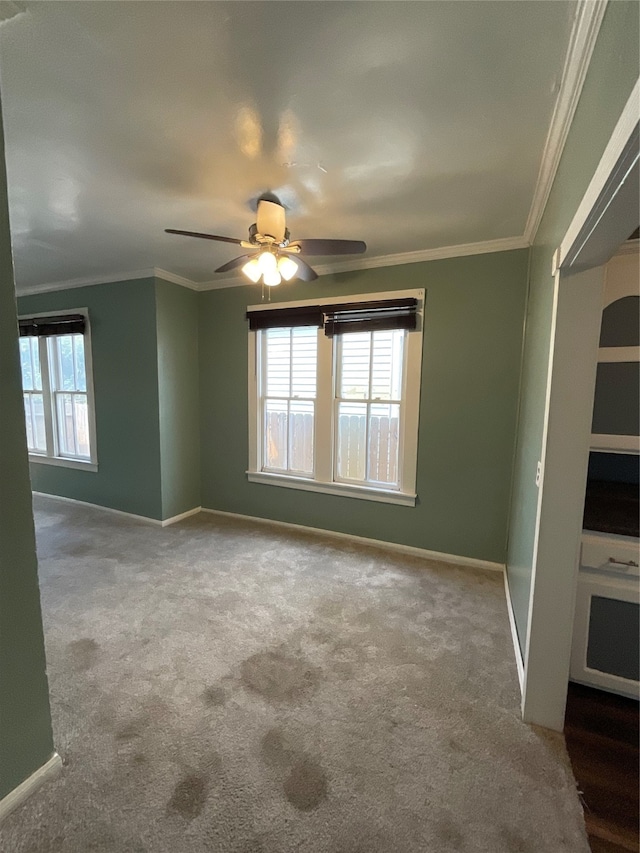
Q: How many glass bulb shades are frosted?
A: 4